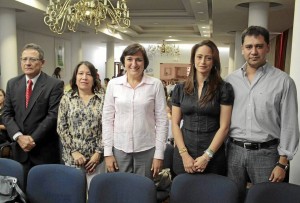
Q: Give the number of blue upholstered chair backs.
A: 5